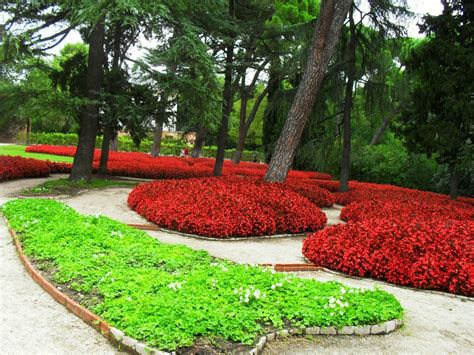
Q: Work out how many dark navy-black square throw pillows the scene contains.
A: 0